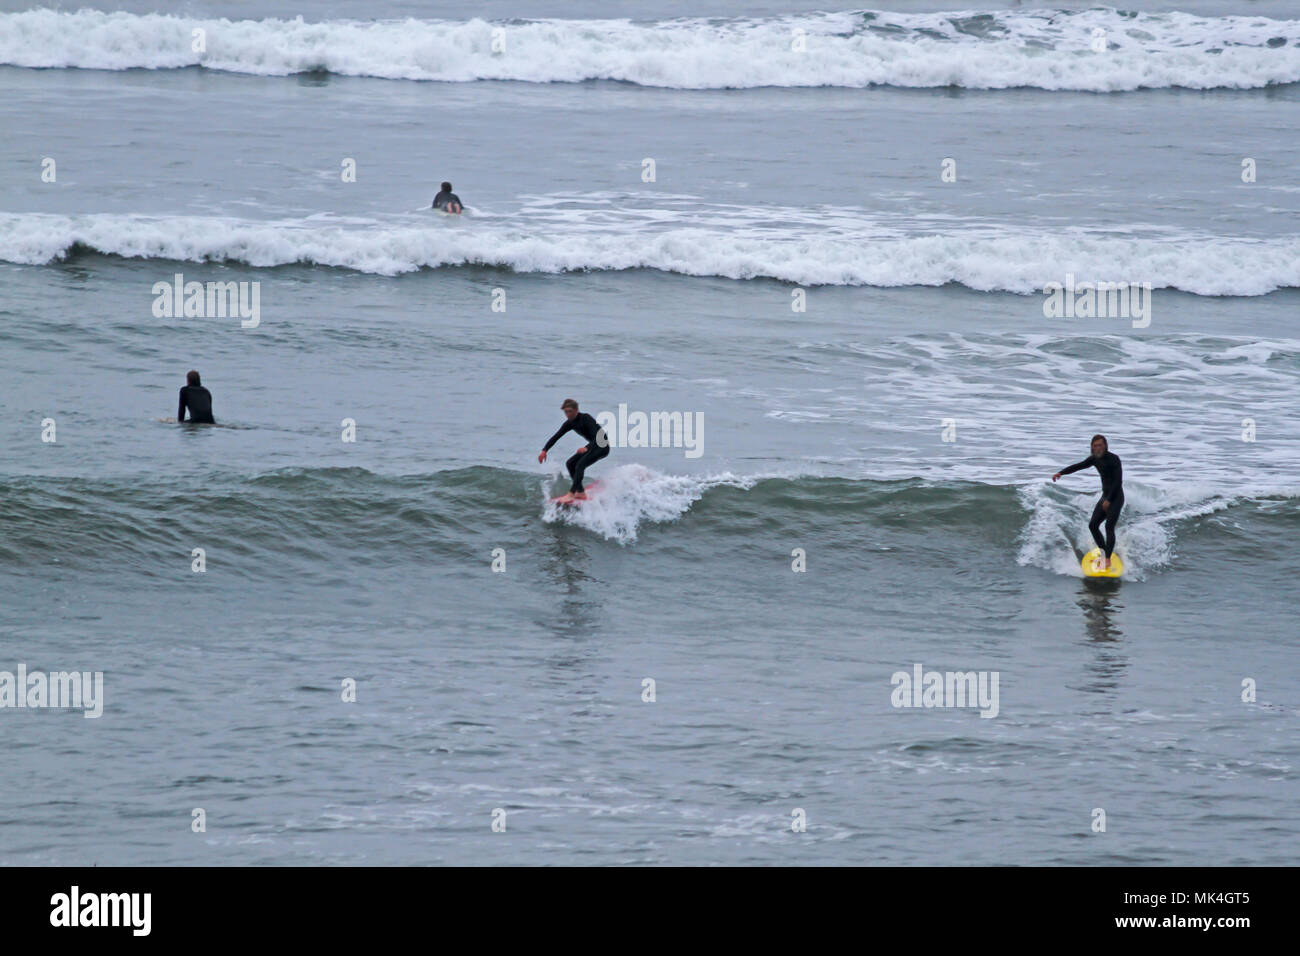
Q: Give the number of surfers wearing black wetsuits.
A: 4